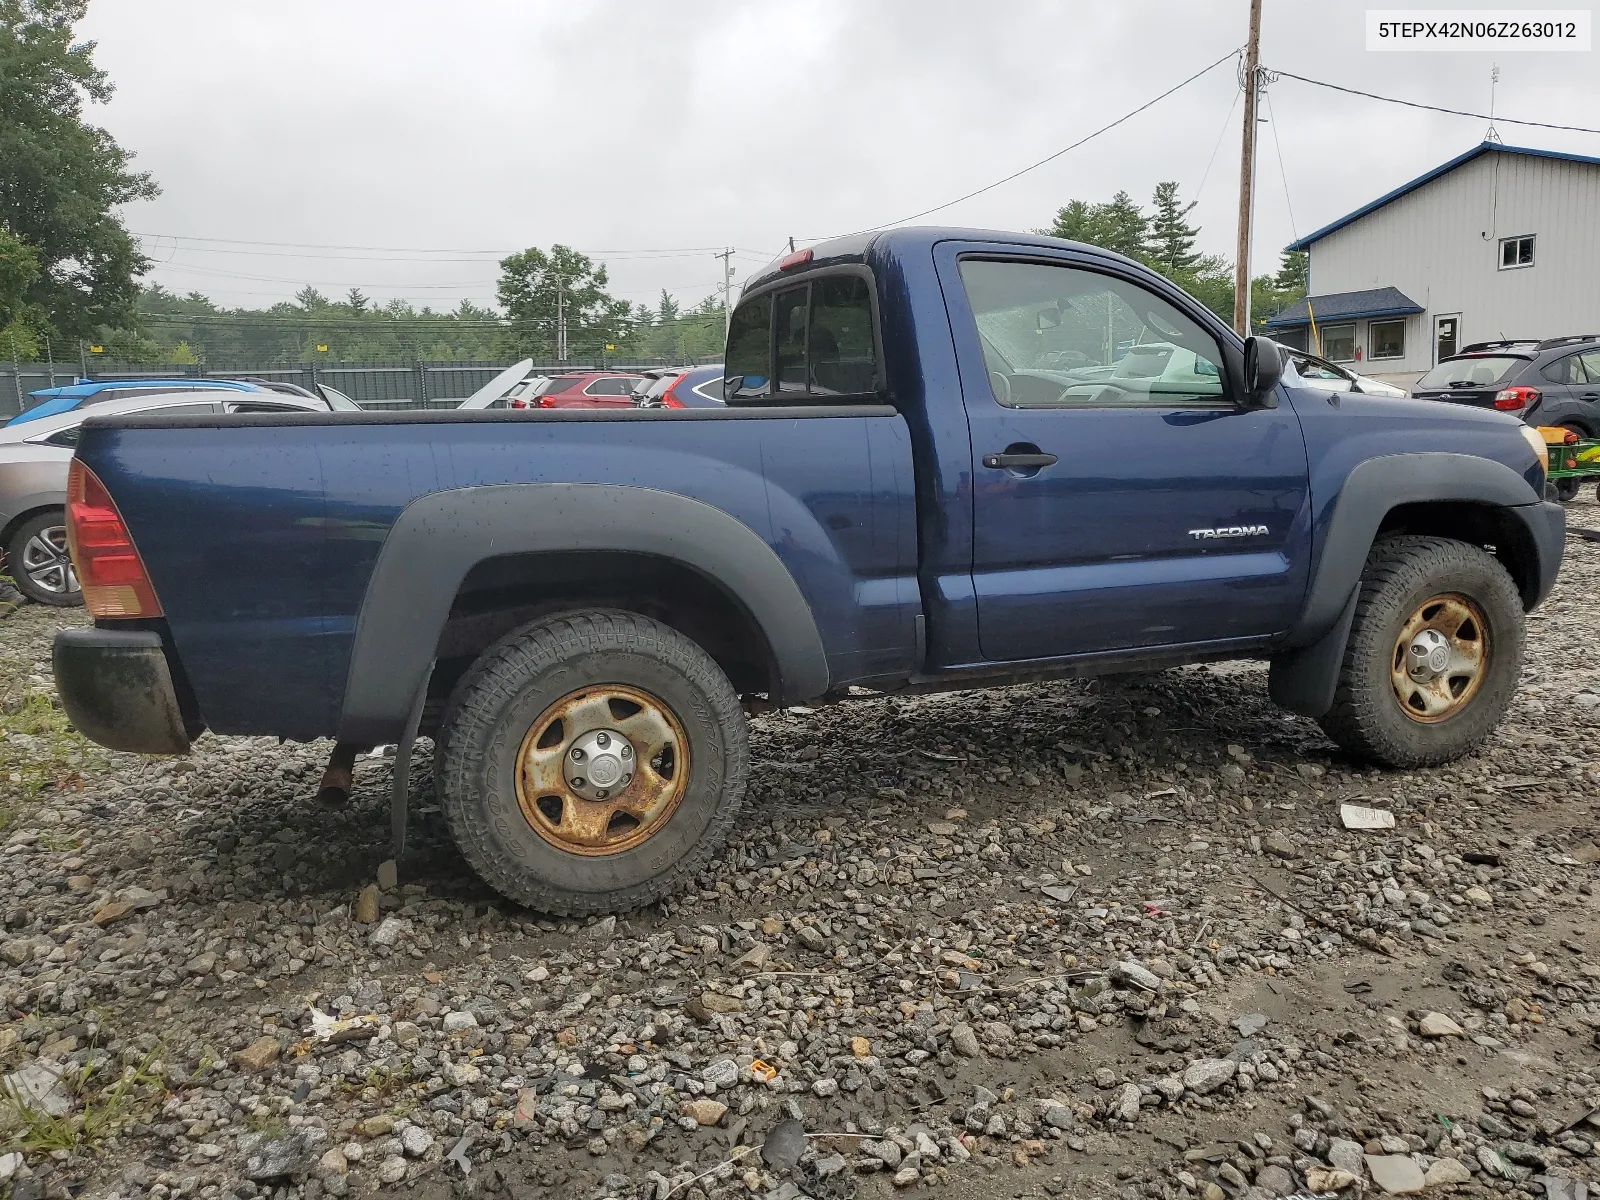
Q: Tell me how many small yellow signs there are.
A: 3